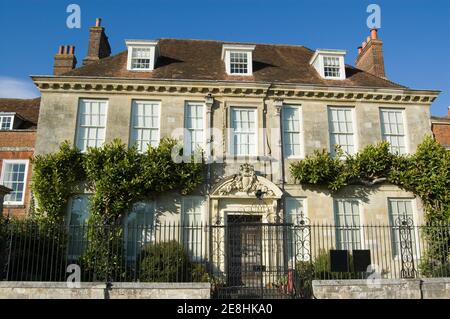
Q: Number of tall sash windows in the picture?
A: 13